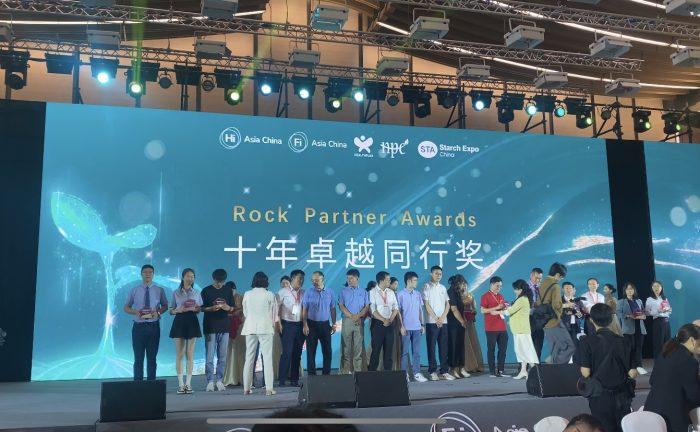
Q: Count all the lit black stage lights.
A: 13